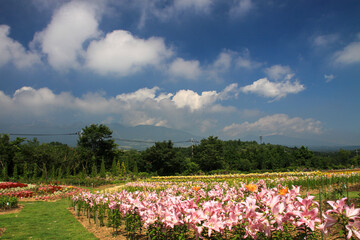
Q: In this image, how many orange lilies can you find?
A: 3